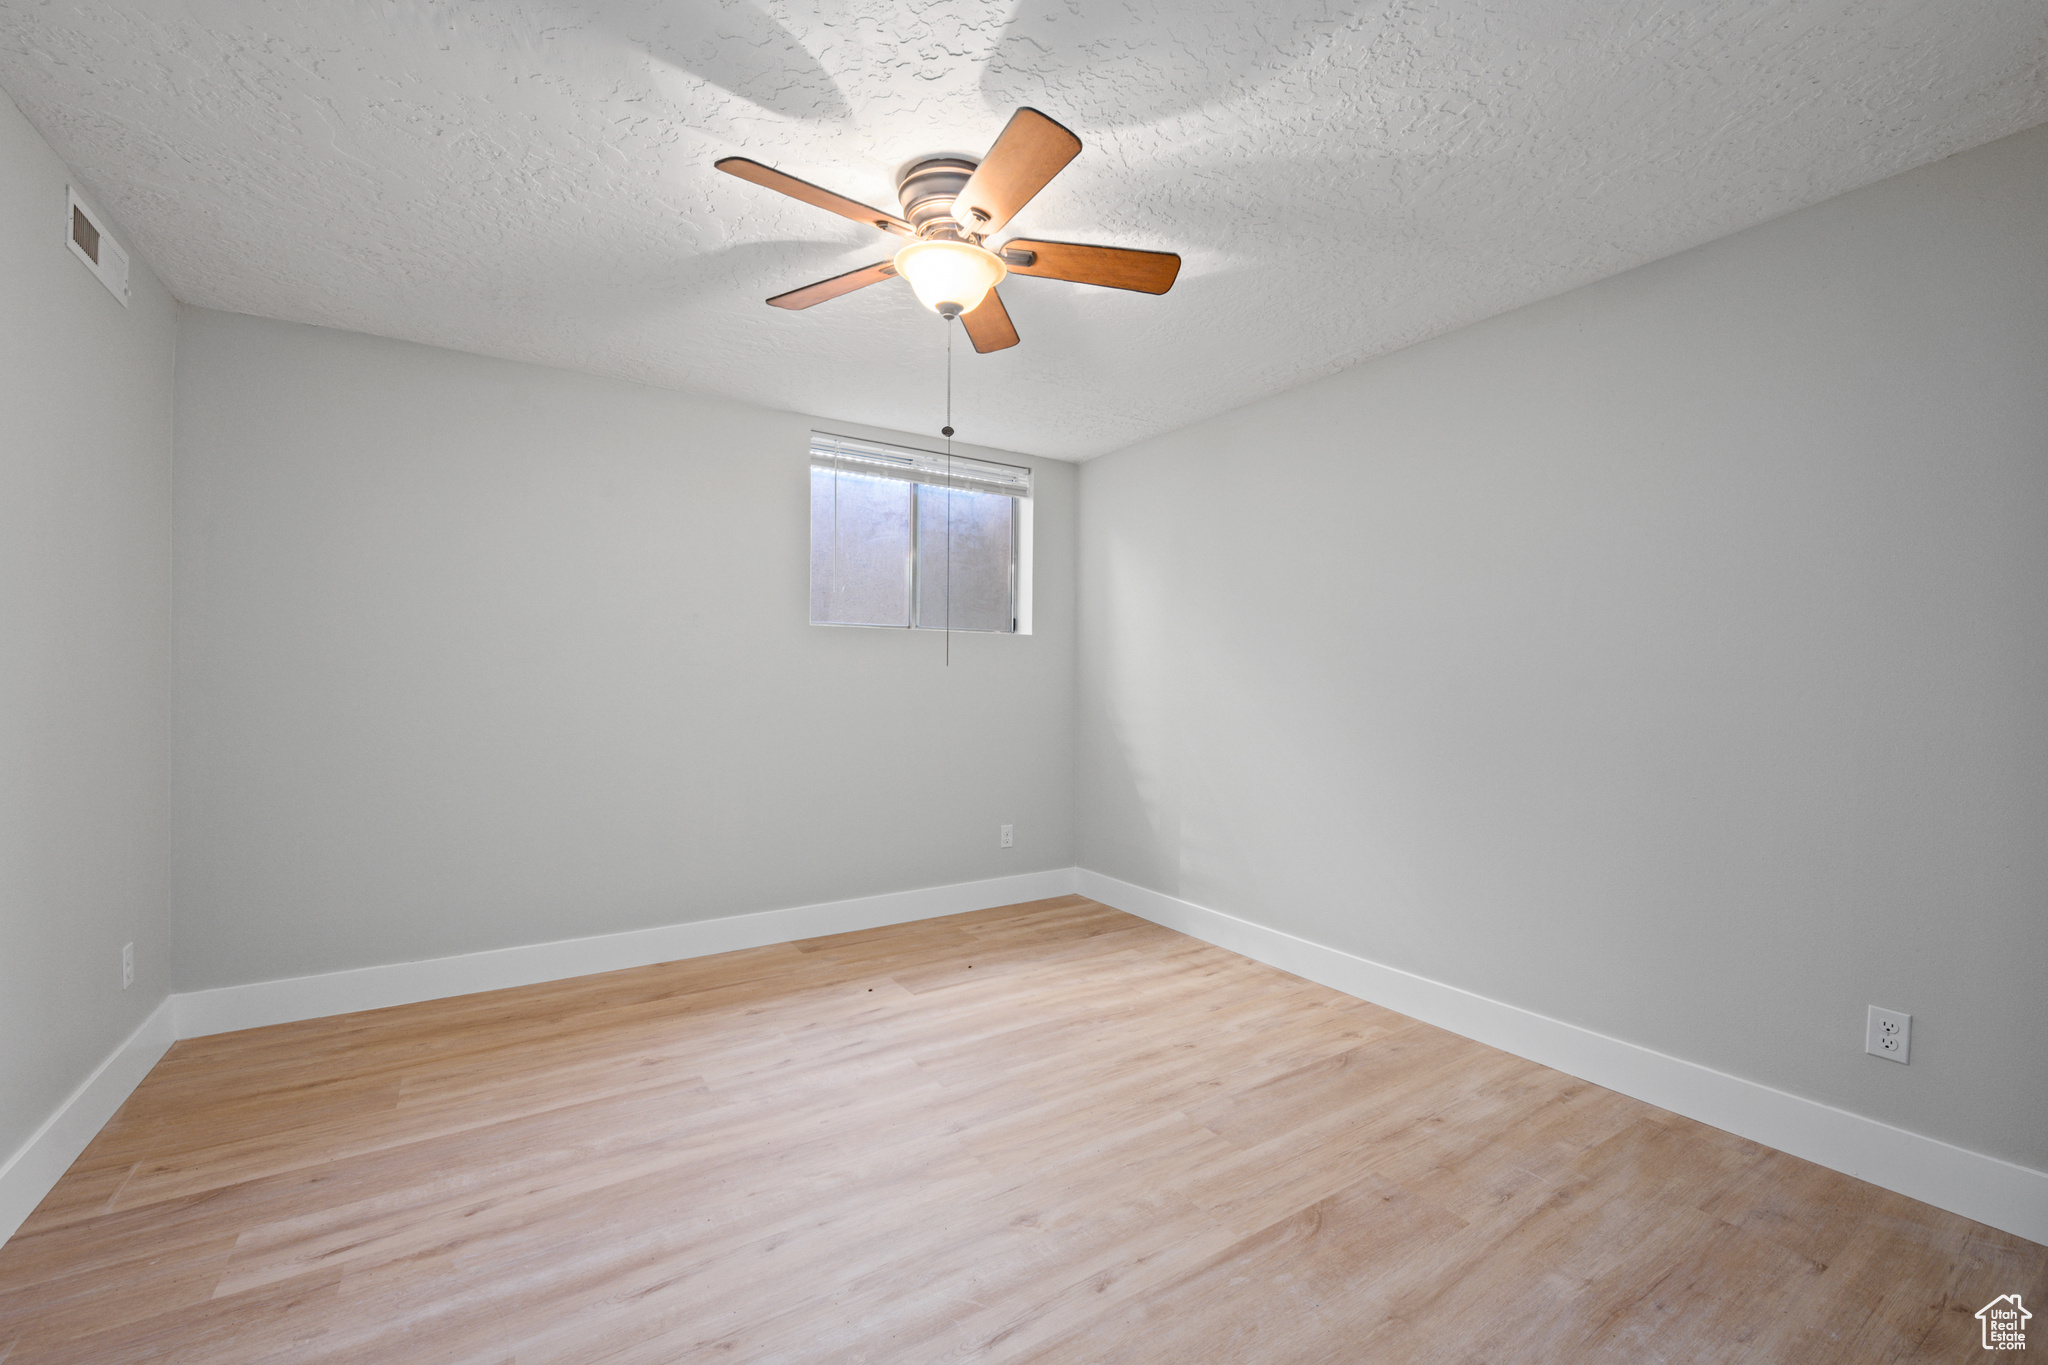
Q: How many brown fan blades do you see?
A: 5